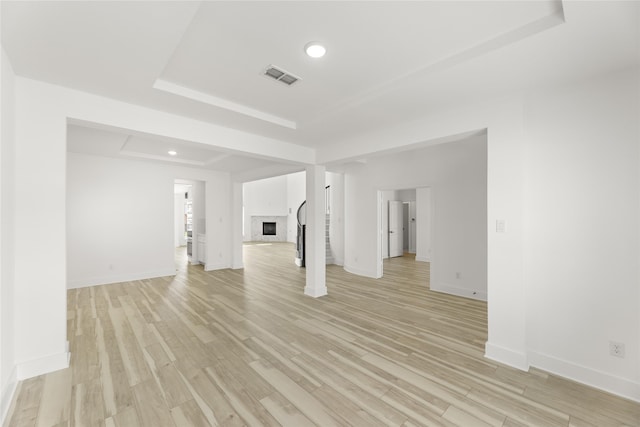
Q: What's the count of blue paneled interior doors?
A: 0